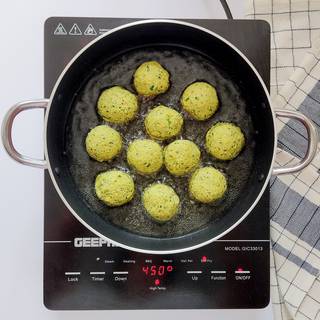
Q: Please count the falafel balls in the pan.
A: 11